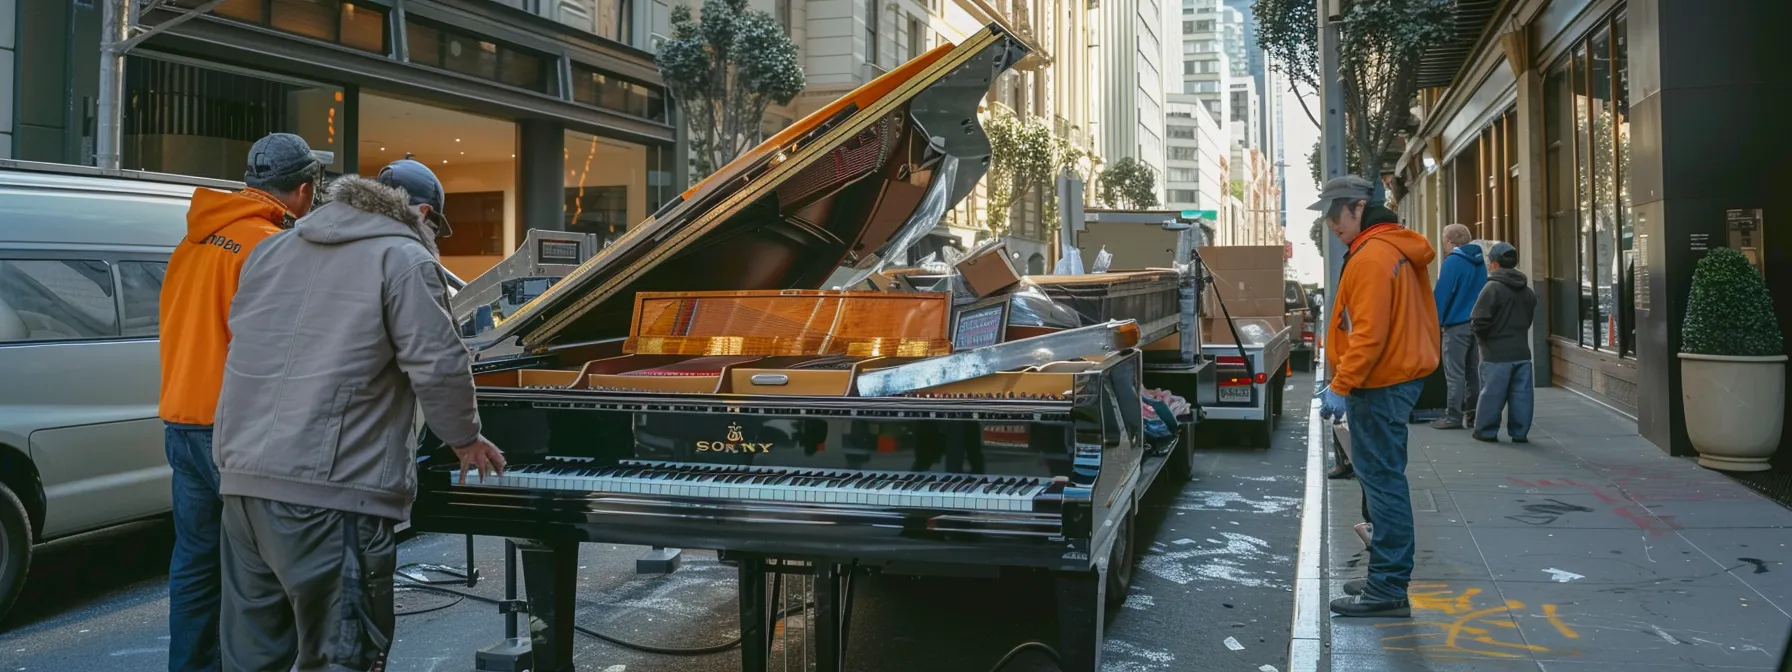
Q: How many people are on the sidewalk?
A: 3